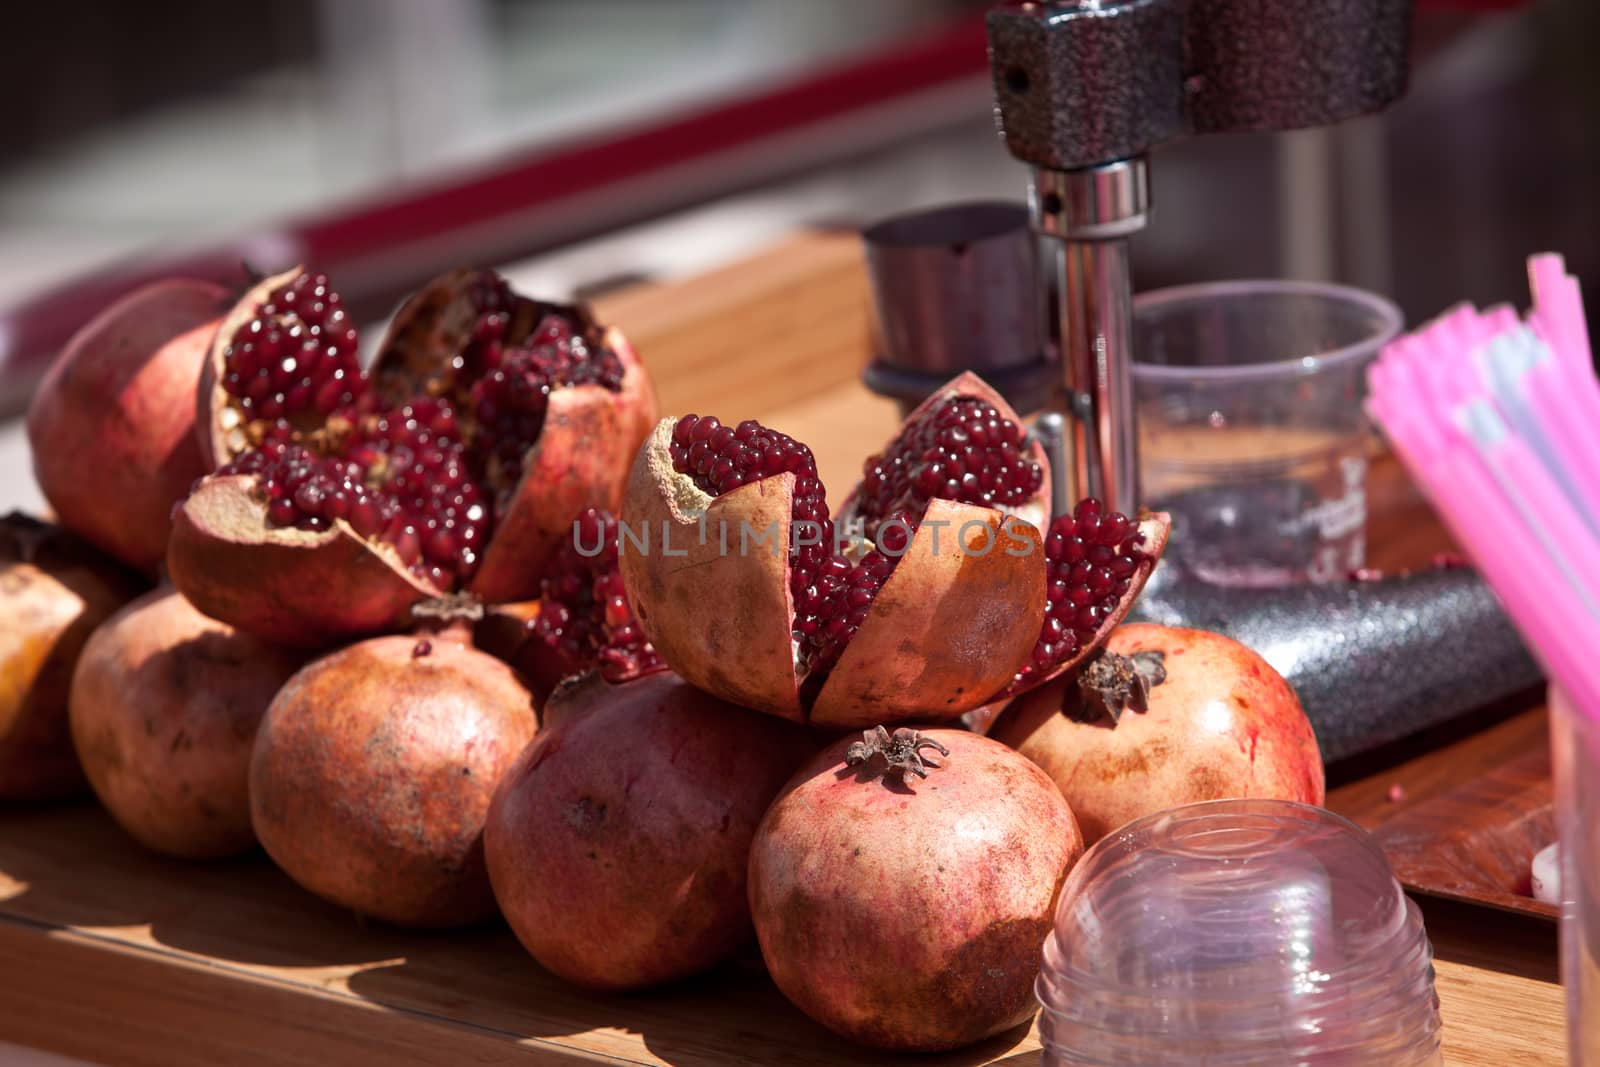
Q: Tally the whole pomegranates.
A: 7